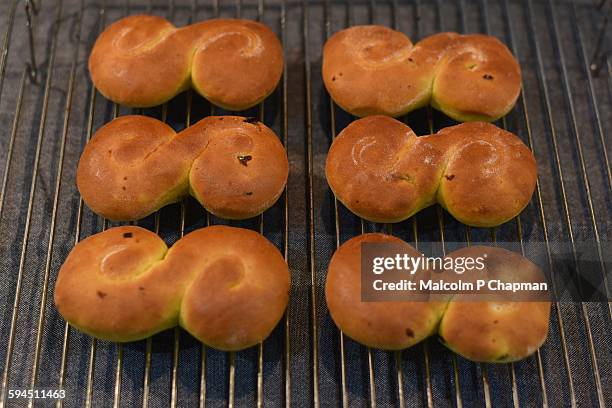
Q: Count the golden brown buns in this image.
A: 6